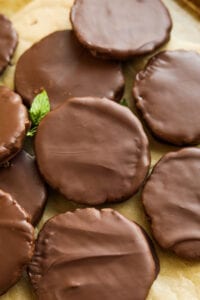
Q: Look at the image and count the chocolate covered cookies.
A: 10